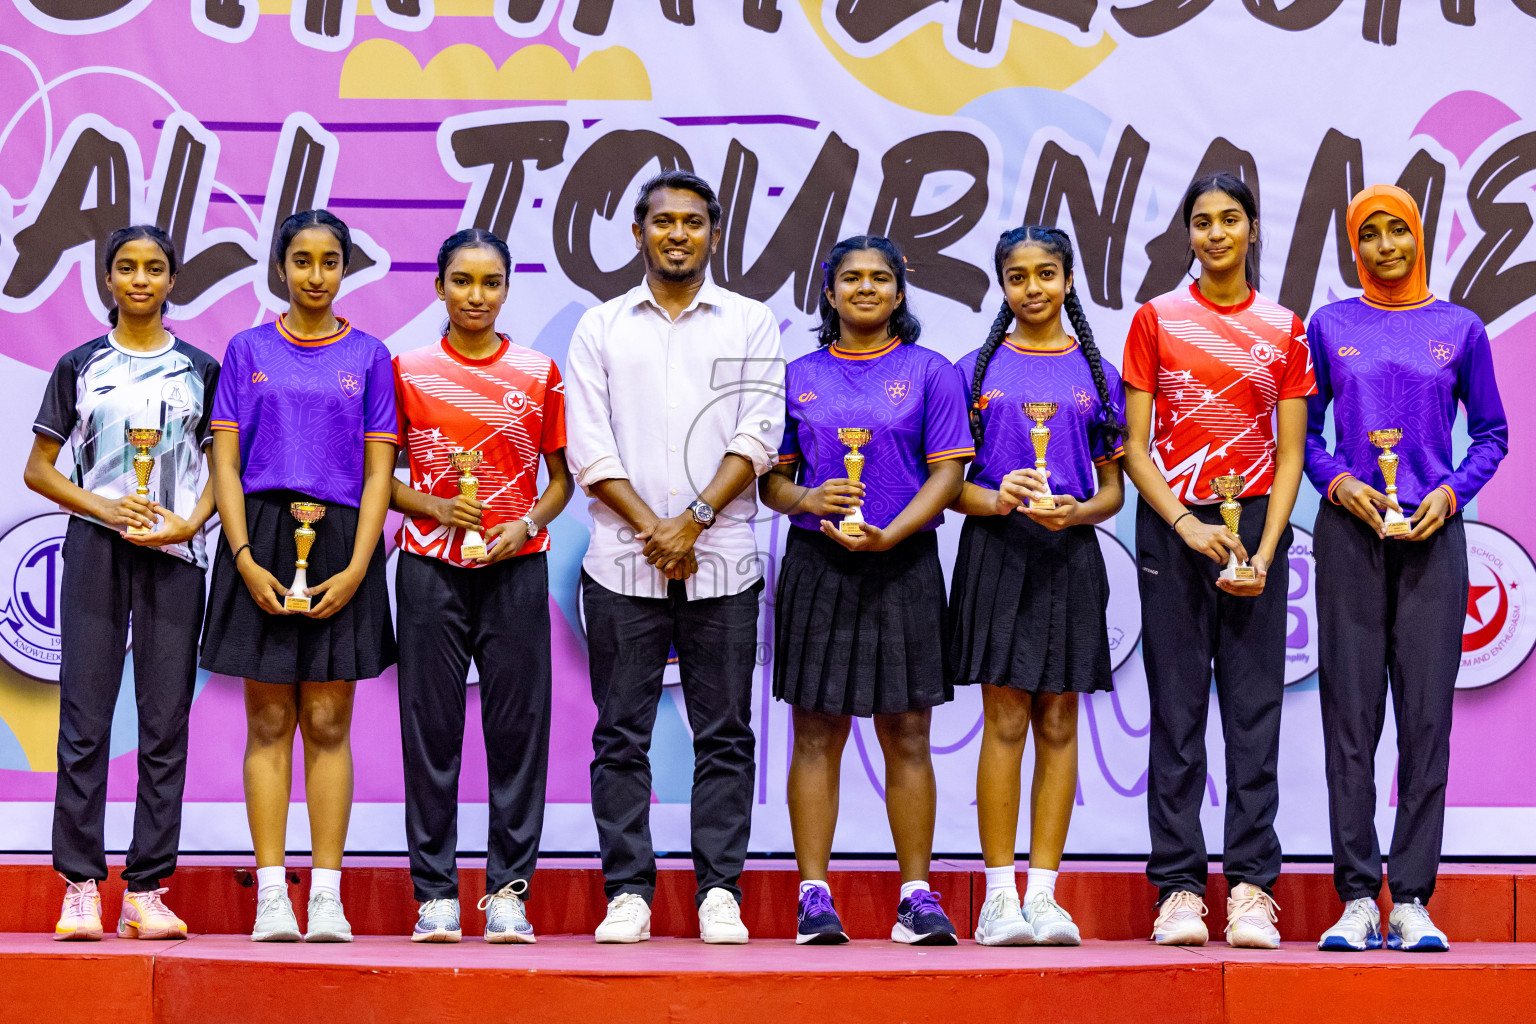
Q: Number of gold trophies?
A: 7